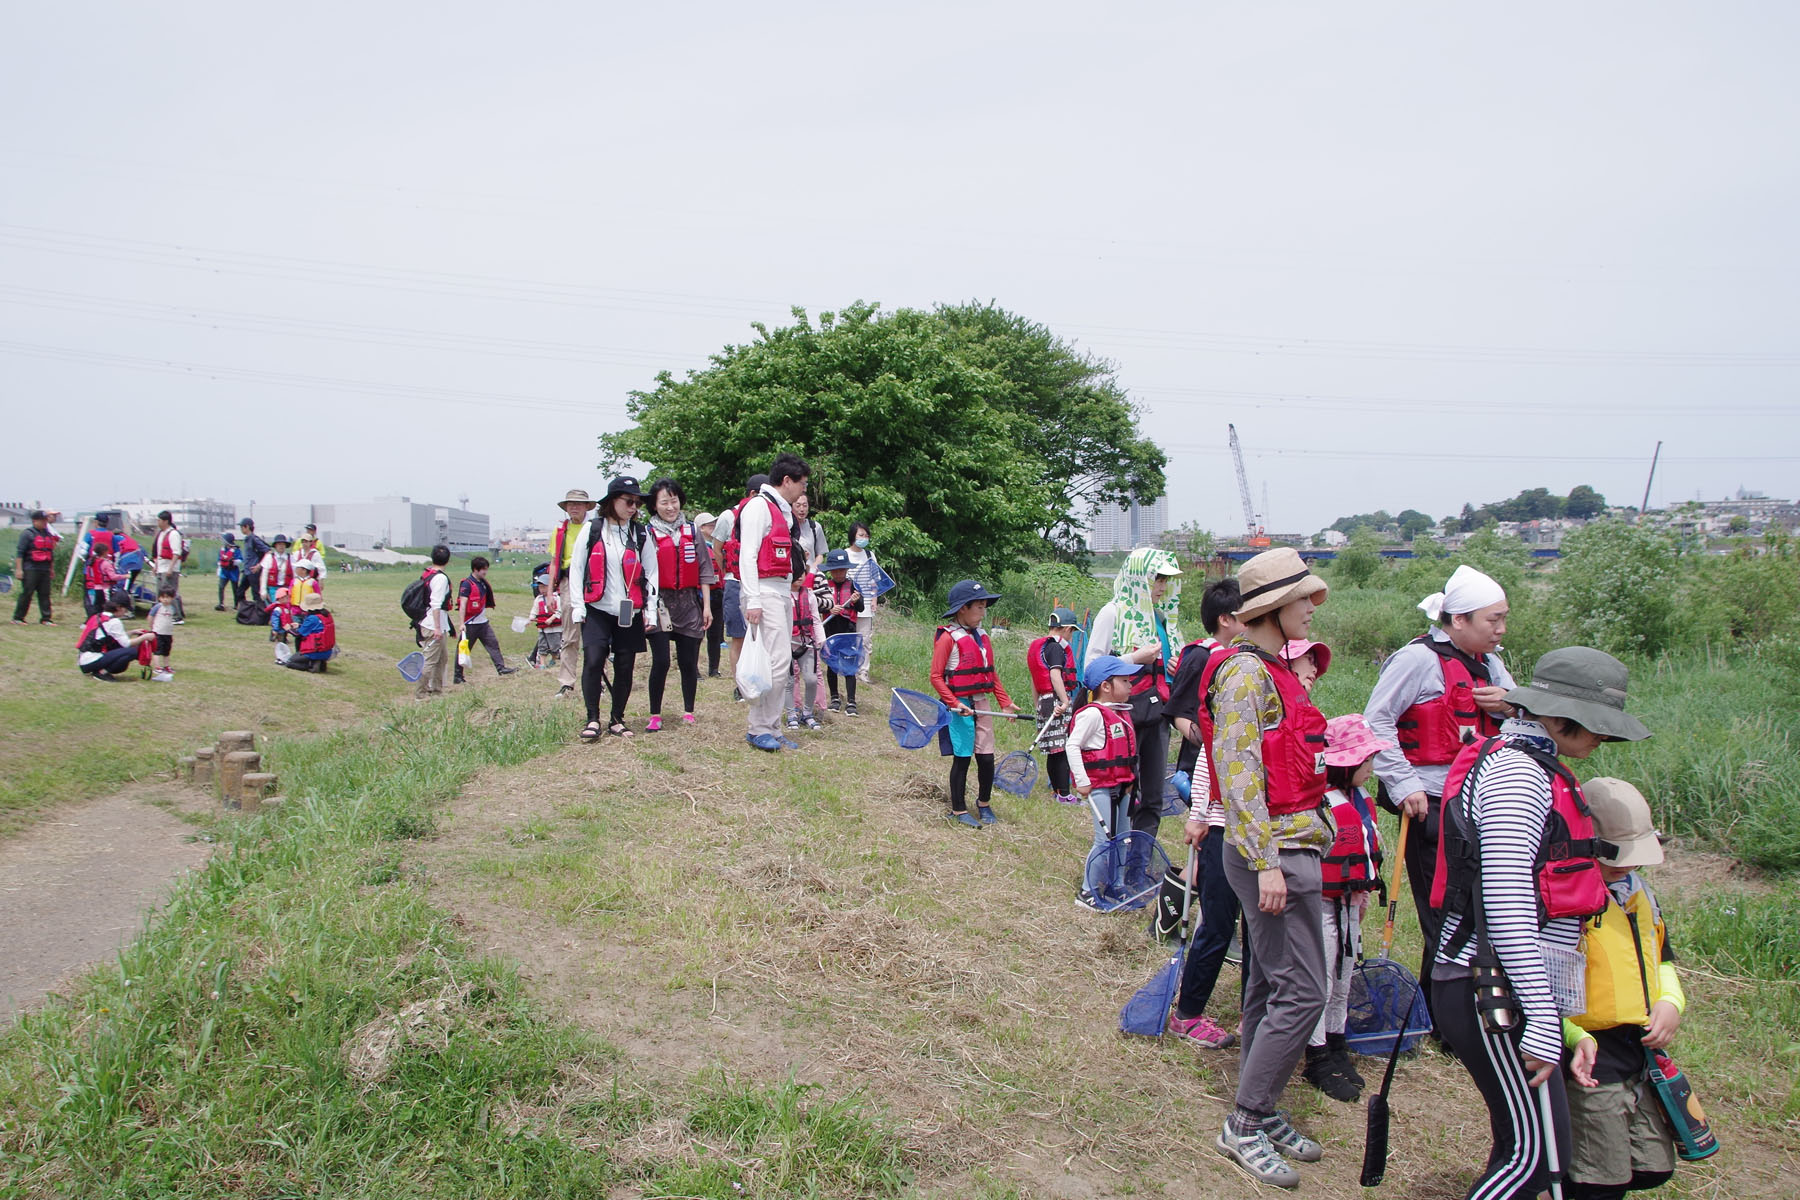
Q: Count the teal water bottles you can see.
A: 1